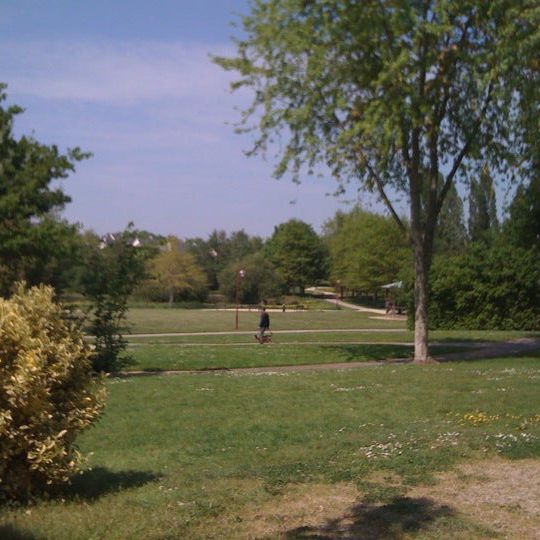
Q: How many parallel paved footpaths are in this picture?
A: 3